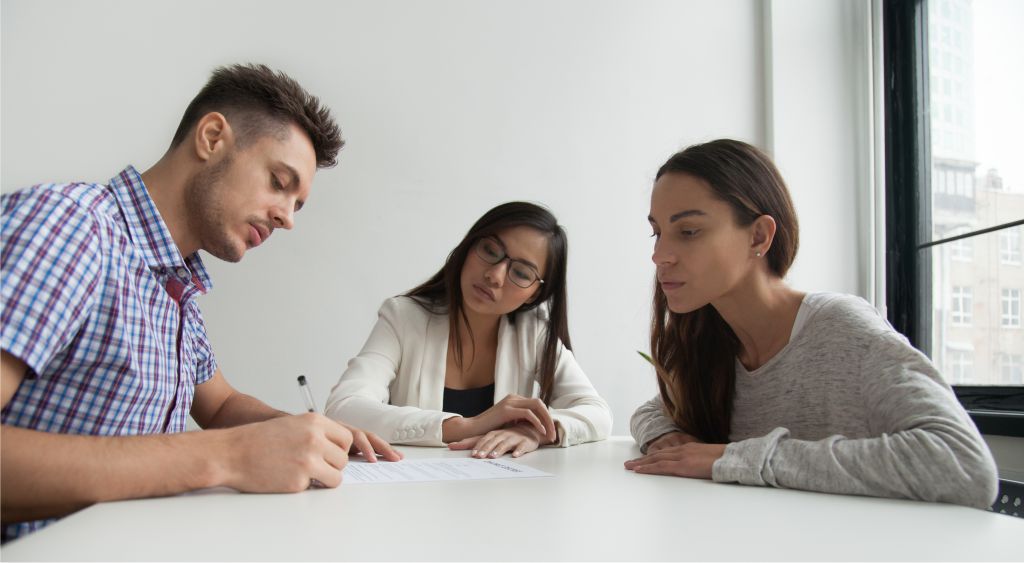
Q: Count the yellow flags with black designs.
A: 0